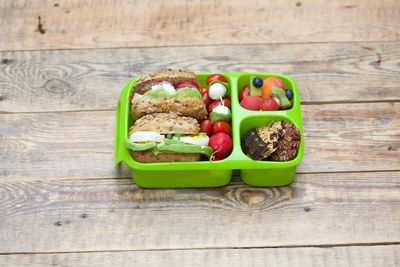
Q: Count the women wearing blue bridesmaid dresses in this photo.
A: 0